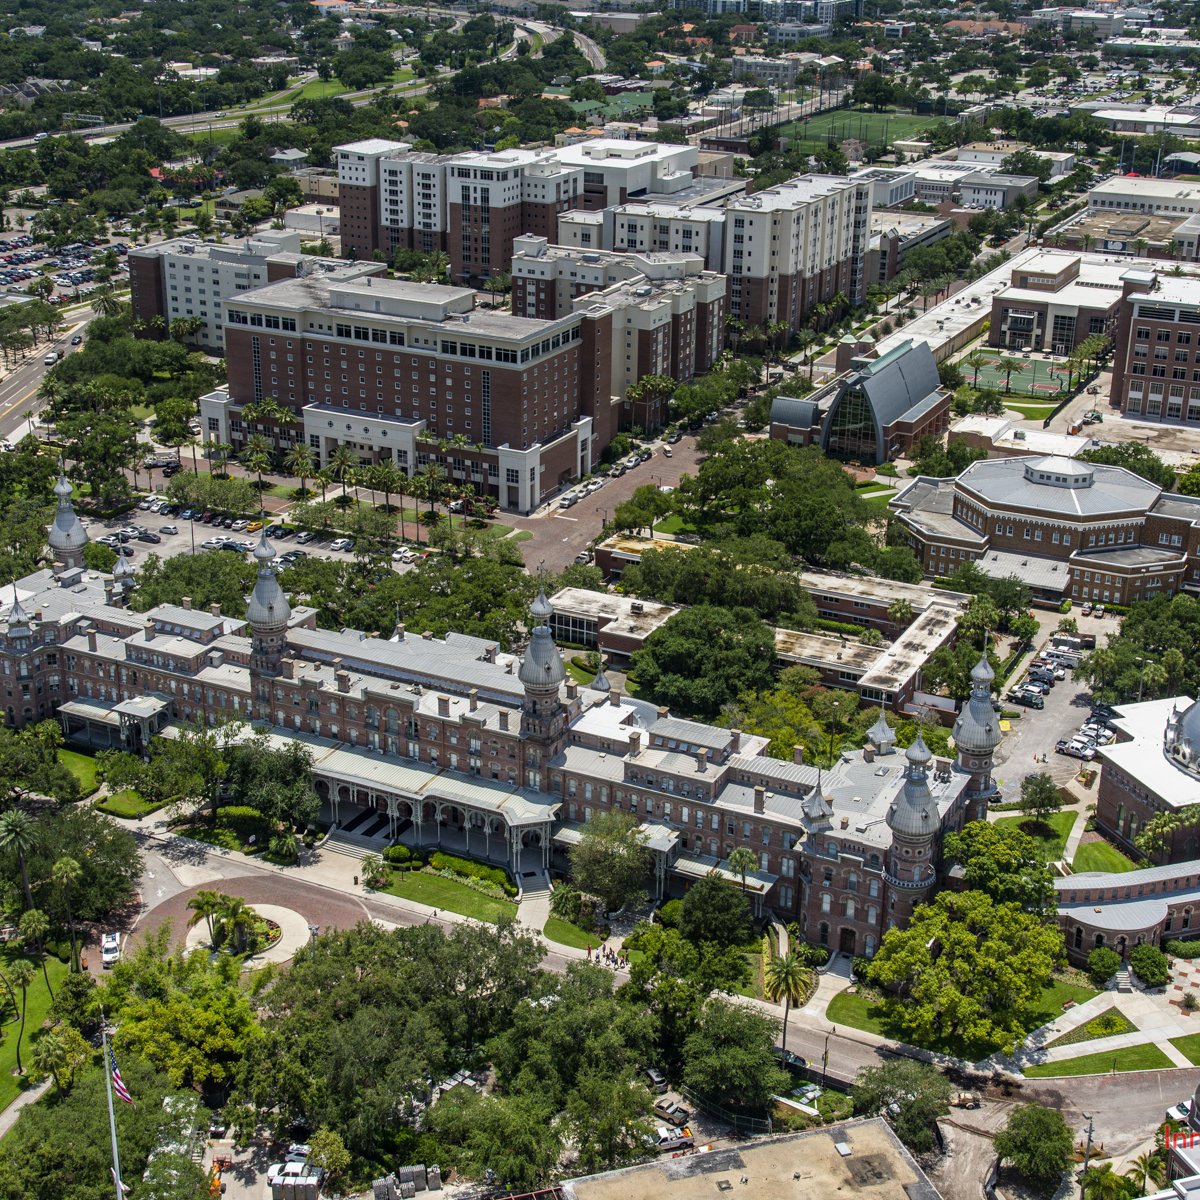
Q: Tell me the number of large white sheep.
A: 0